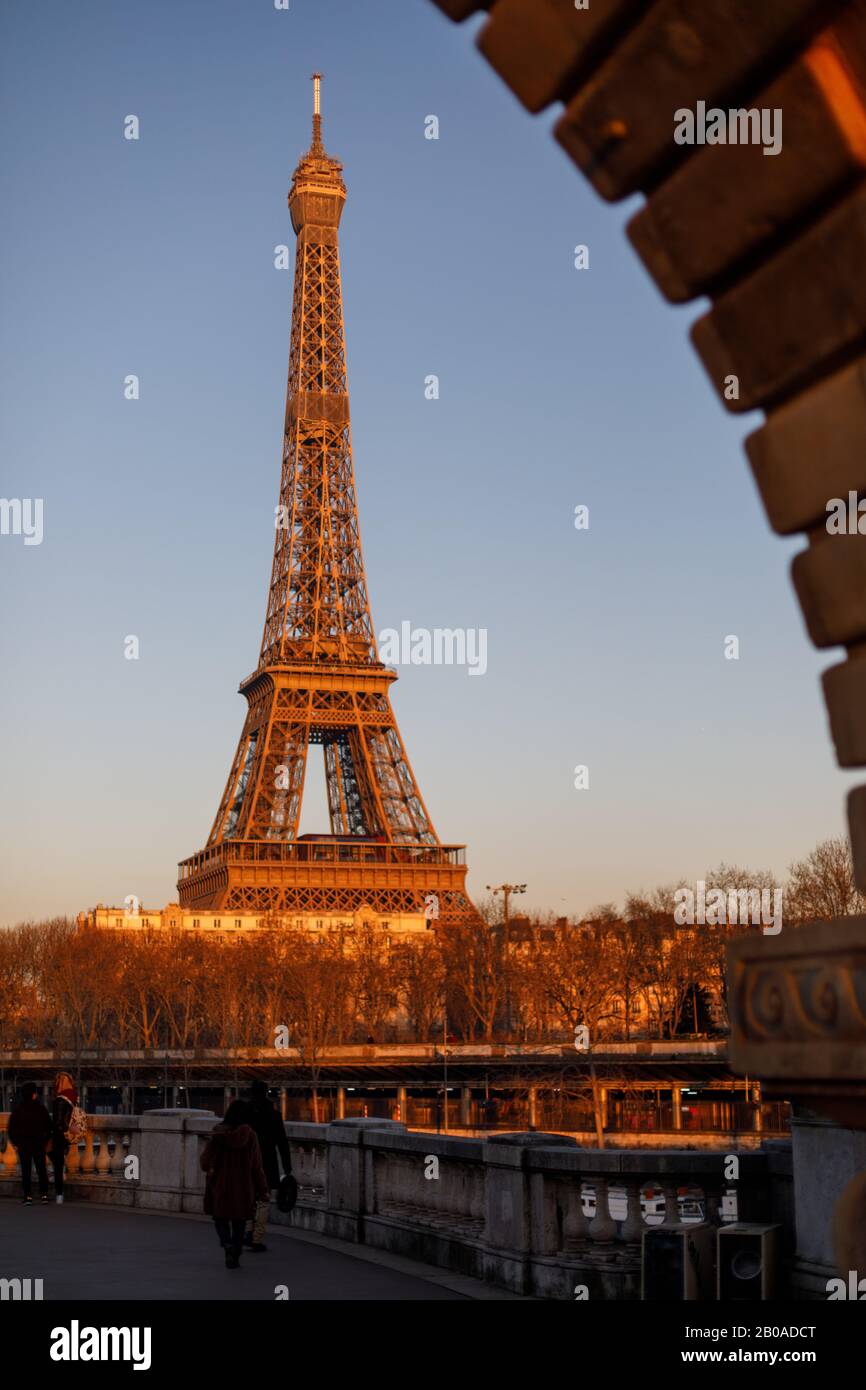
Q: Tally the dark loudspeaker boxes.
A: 2